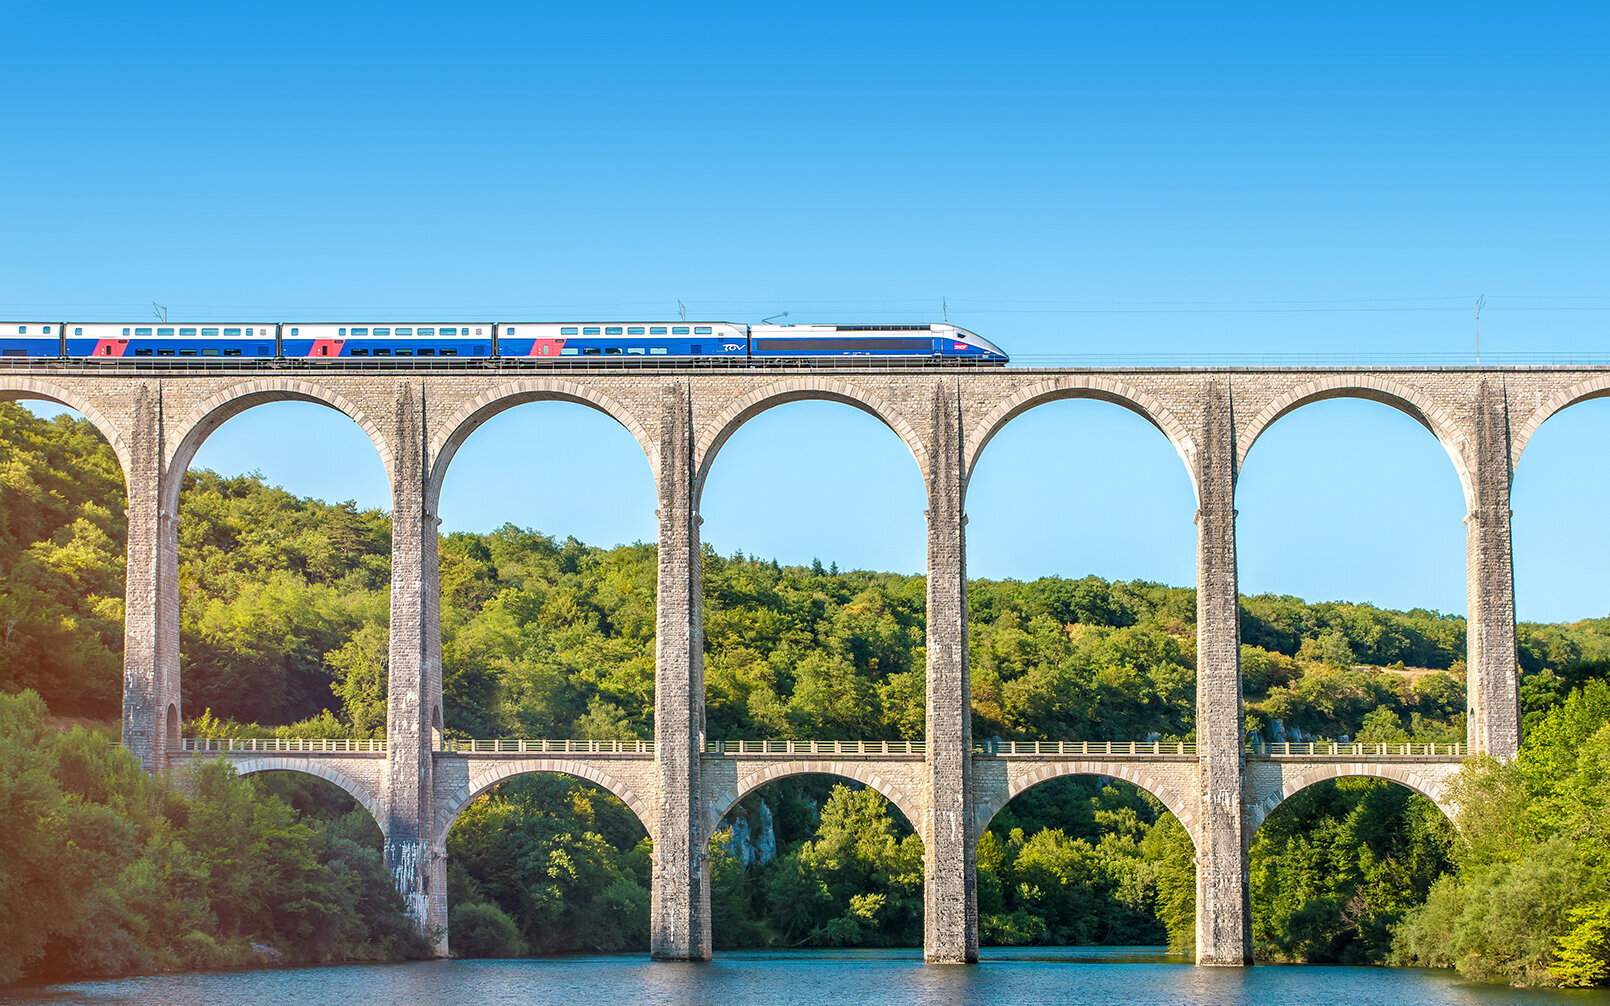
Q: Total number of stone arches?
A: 12